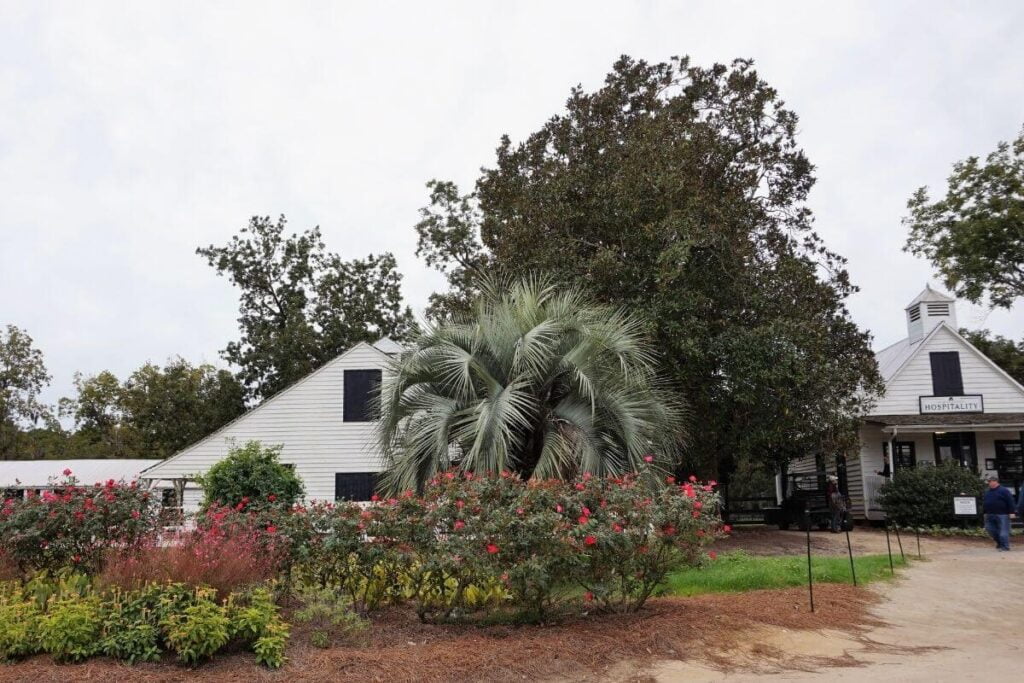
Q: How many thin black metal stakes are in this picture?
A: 5